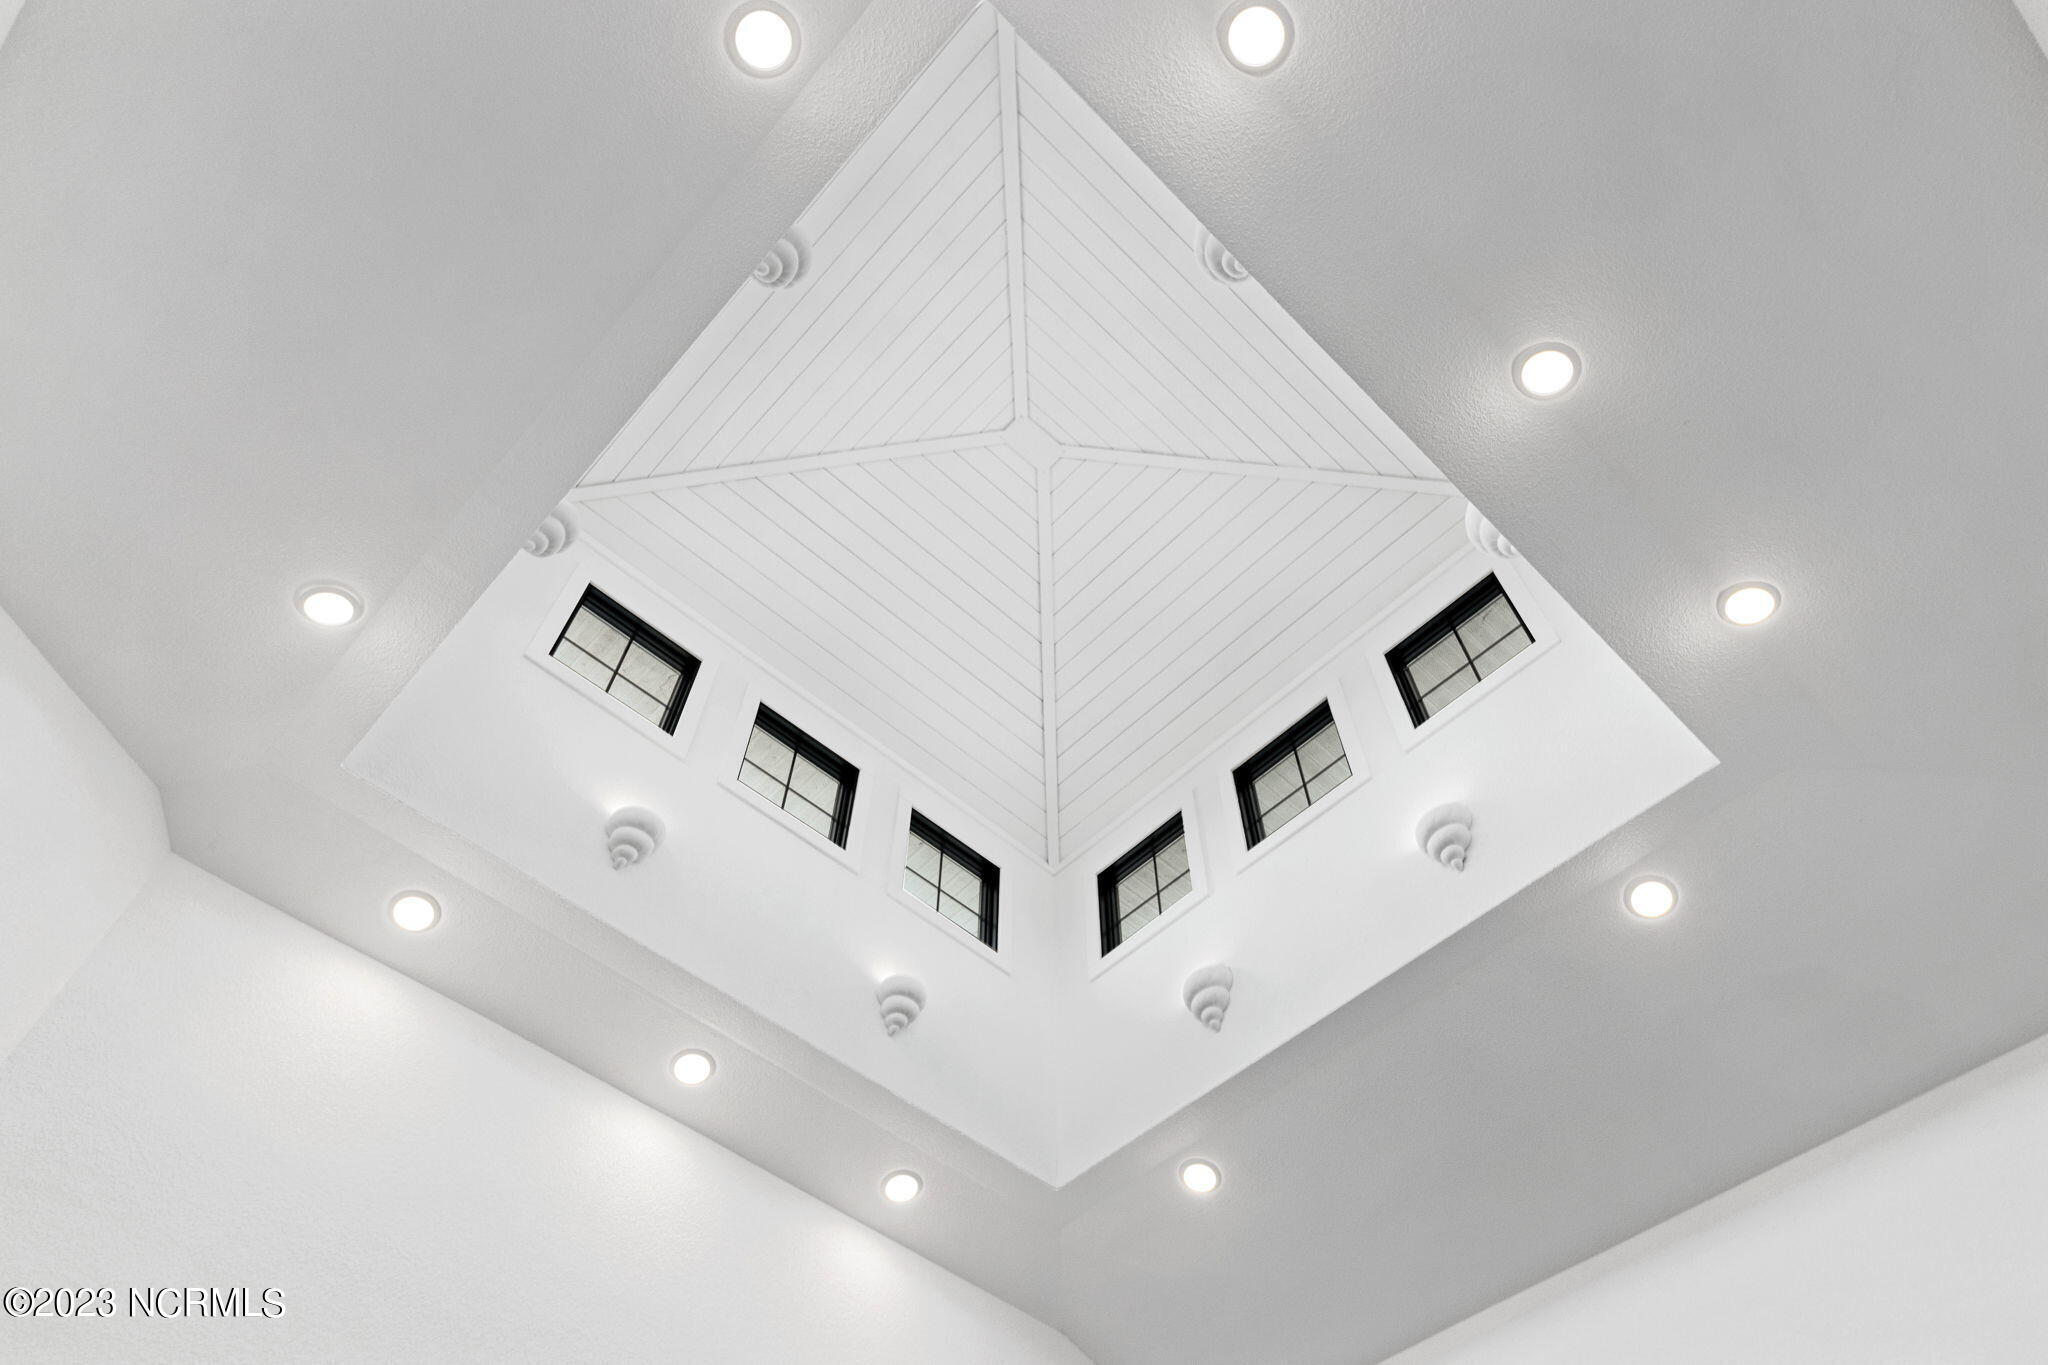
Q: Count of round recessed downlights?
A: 10